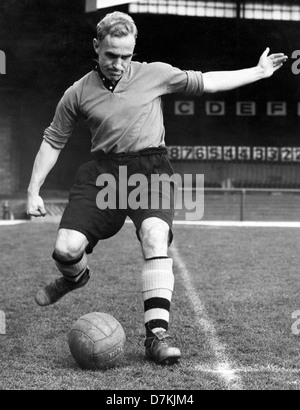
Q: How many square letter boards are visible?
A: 4